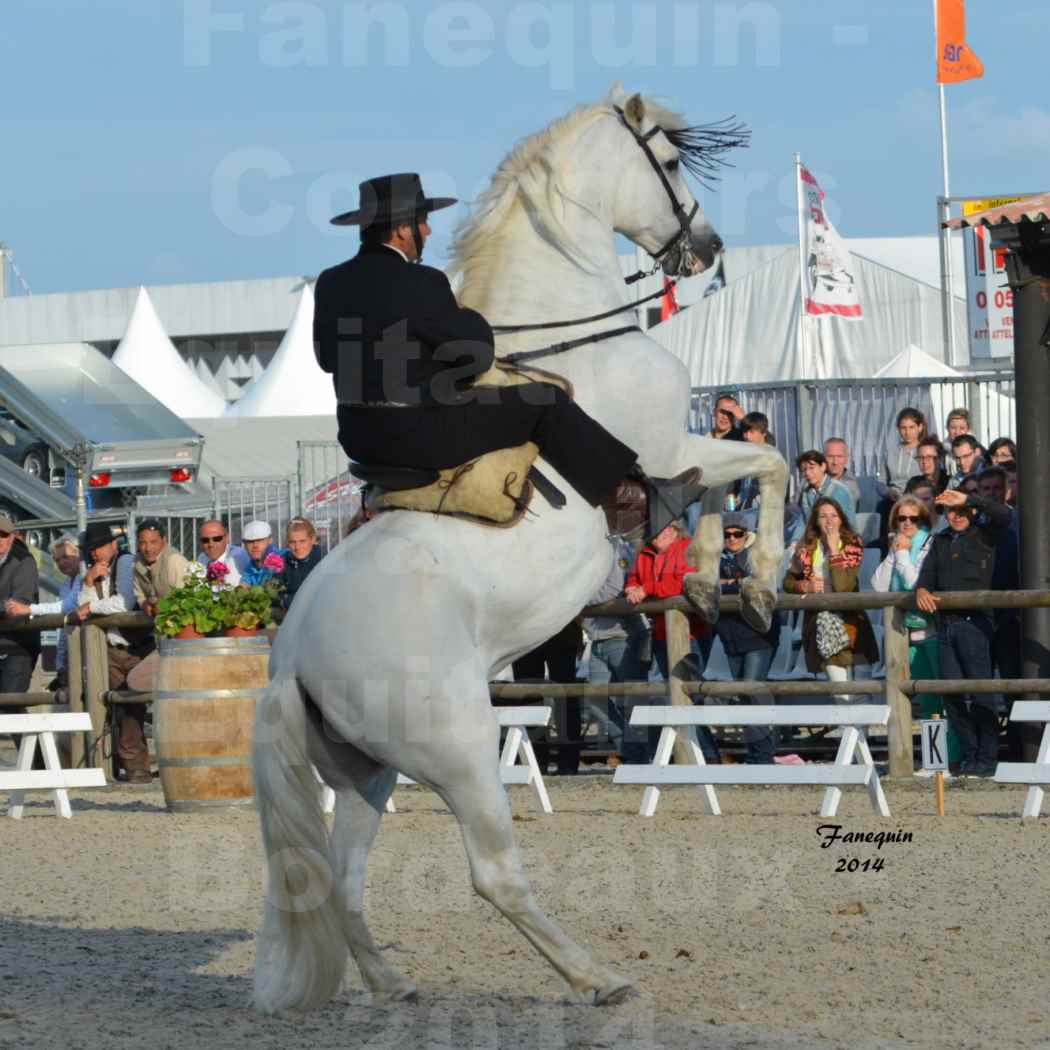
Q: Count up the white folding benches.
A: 4